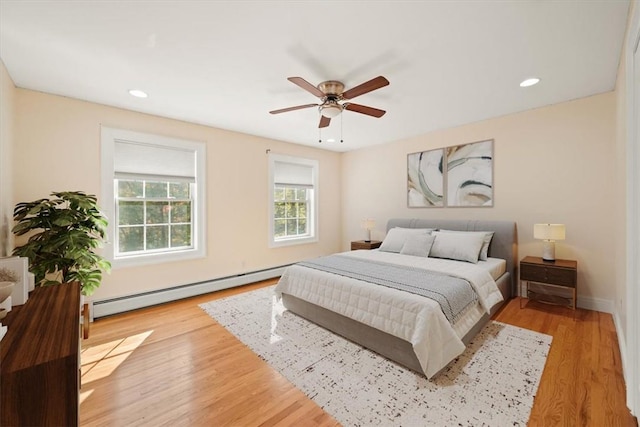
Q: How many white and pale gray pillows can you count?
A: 5